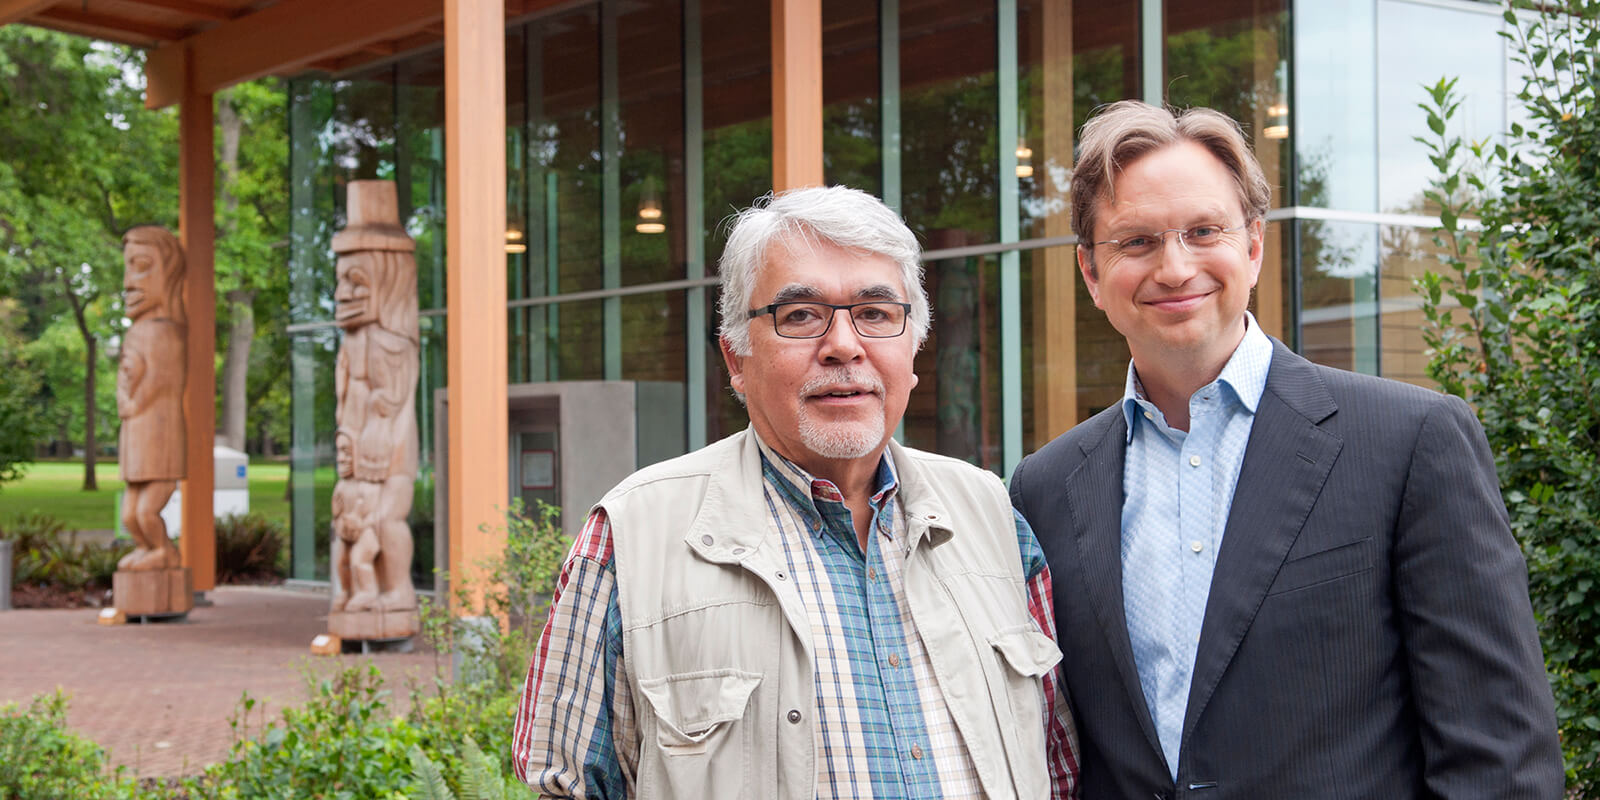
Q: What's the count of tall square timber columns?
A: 3